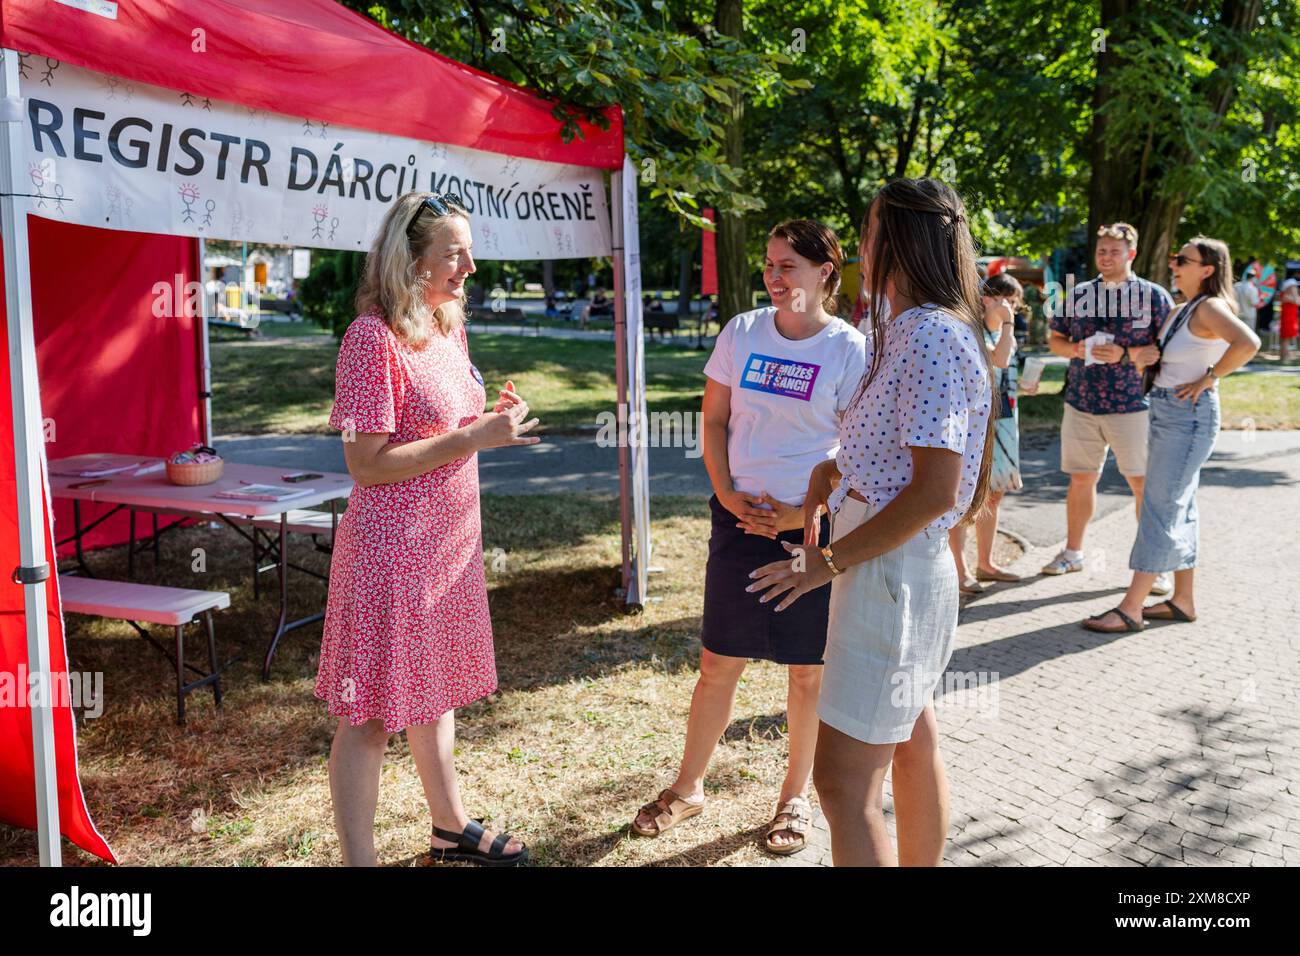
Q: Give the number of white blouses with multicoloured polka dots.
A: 1